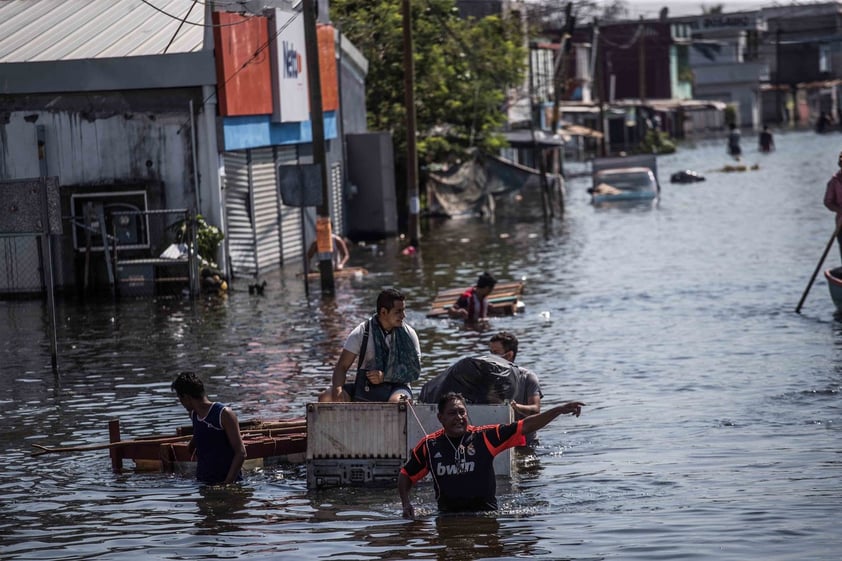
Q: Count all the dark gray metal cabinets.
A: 1